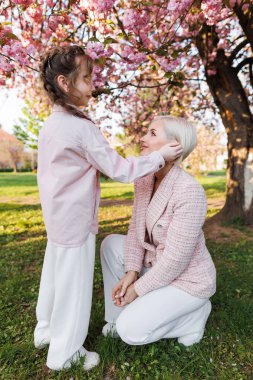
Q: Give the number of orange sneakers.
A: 0